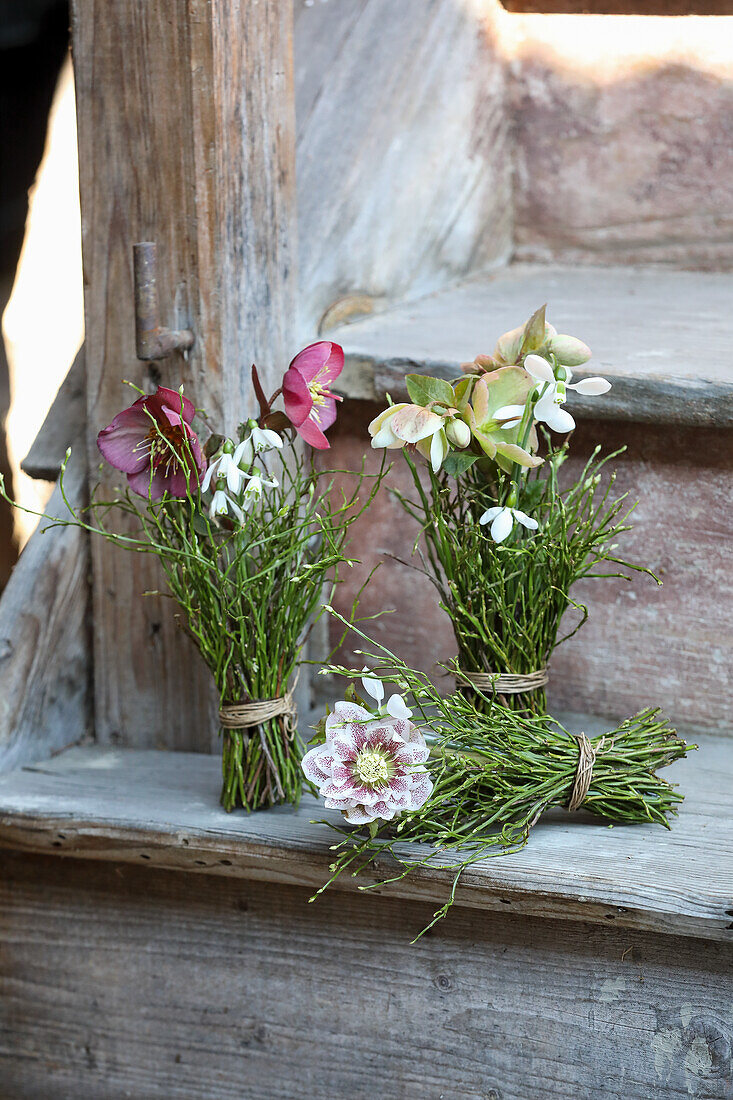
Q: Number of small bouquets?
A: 3